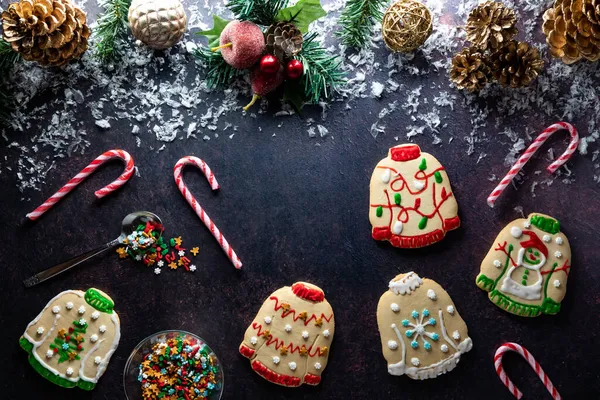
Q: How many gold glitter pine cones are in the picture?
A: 5